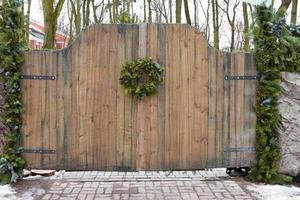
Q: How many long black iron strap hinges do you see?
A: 4